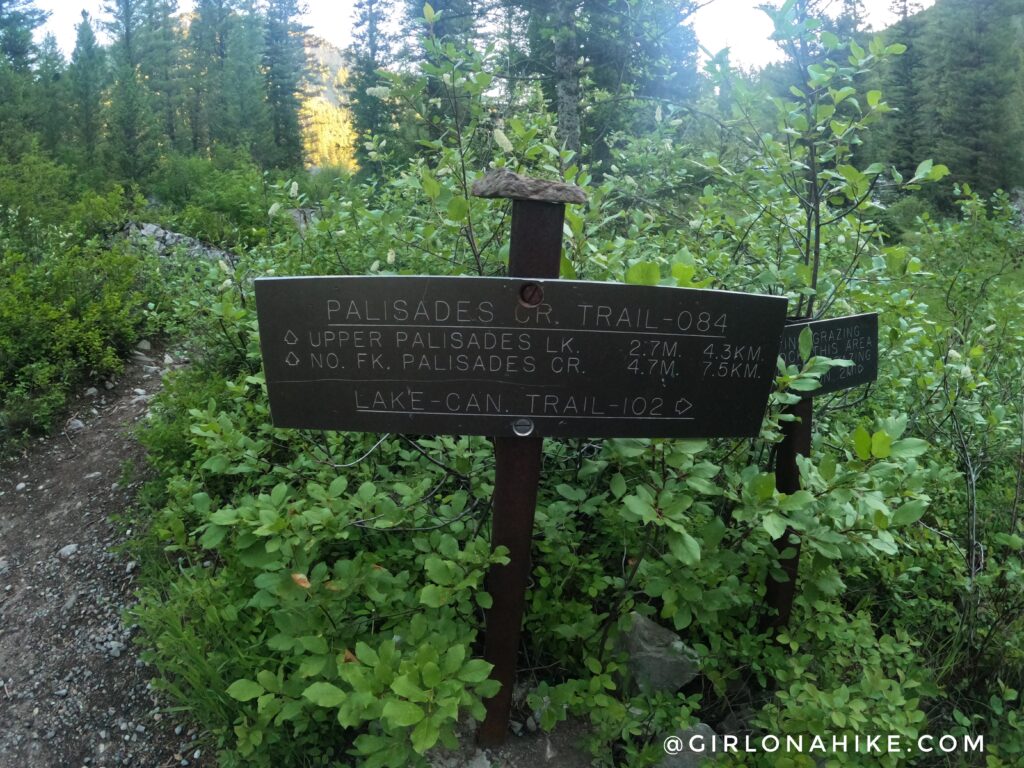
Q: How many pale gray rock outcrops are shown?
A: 1